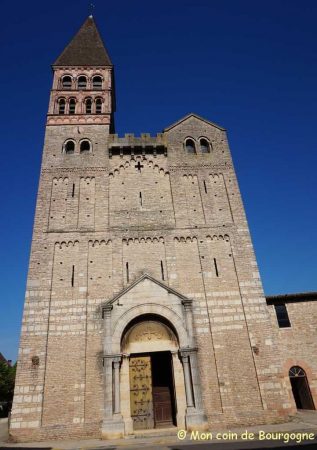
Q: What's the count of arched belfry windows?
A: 11